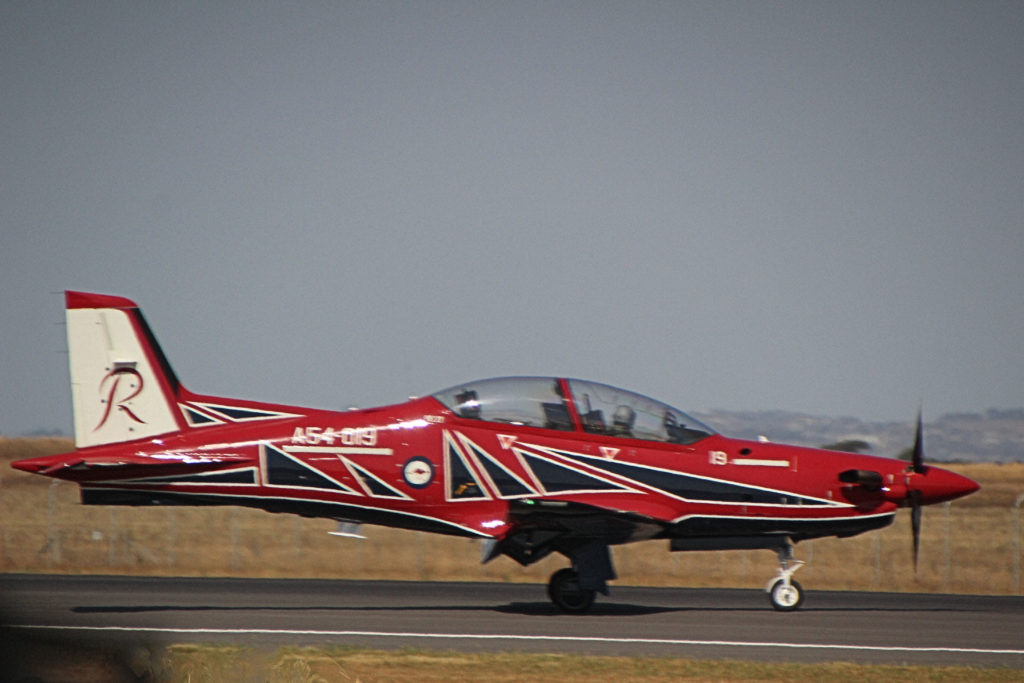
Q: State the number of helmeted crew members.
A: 1